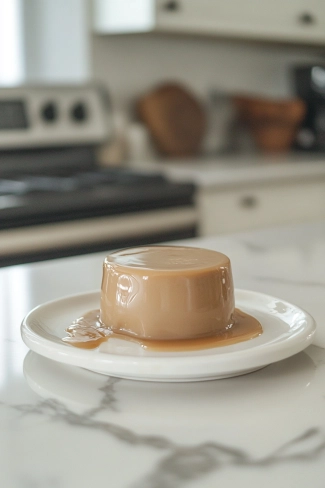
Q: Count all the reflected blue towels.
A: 0